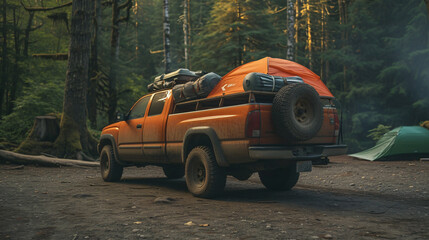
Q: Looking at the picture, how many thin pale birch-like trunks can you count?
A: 3